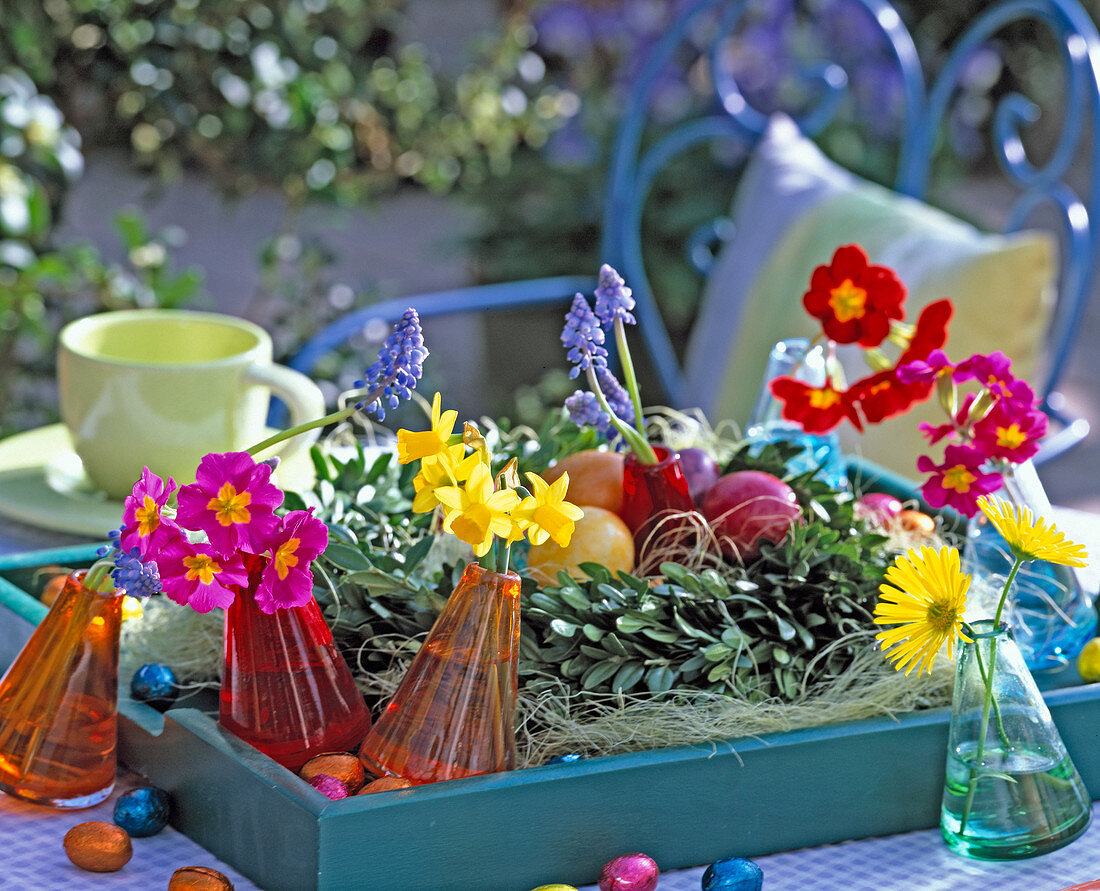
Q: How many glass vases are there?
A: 7